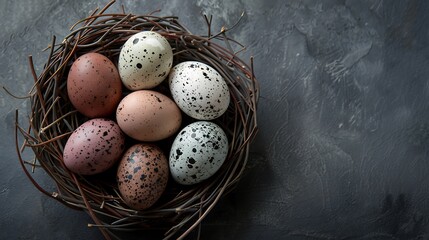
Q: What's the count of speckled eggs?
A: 7